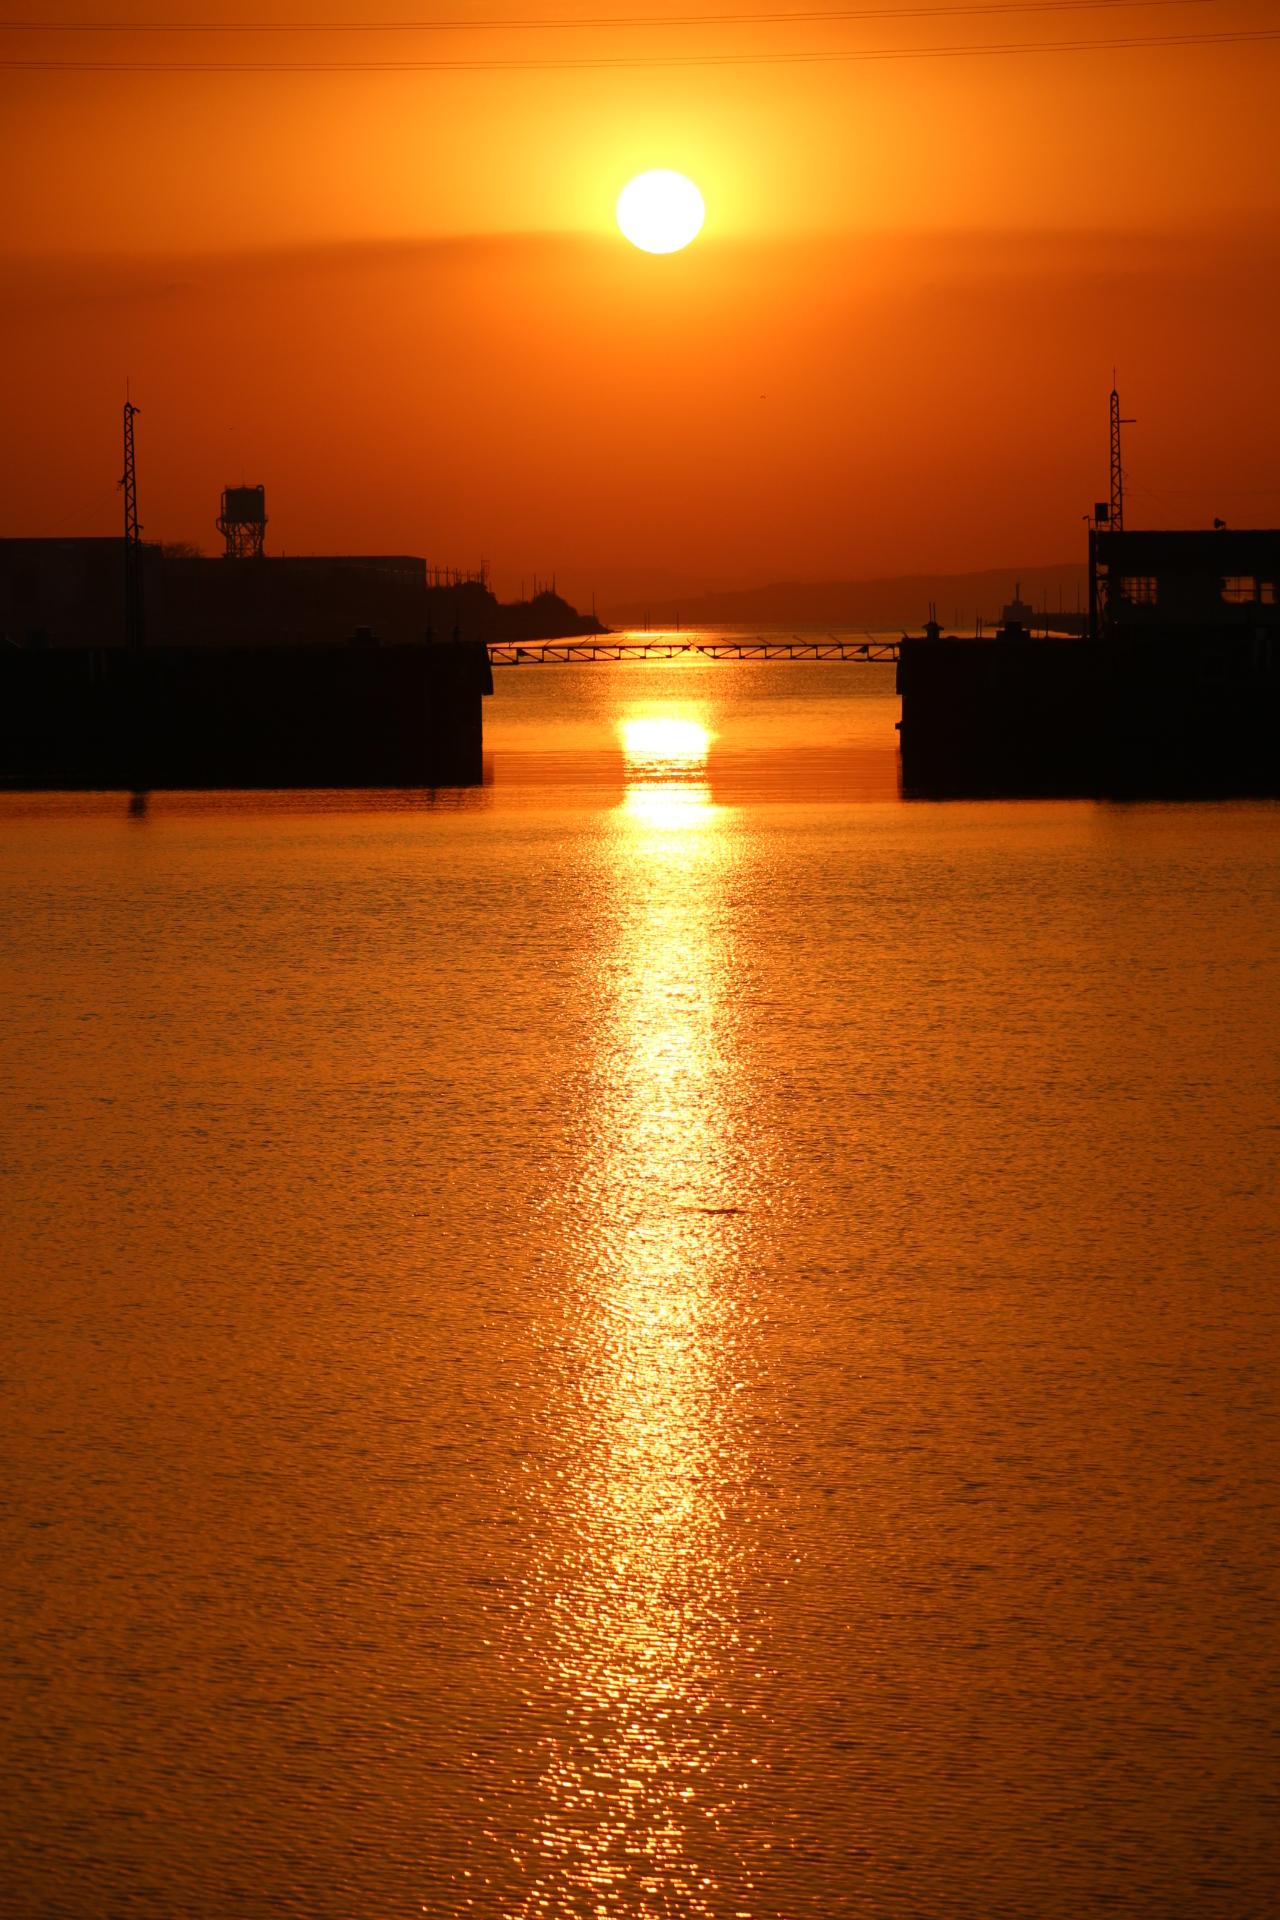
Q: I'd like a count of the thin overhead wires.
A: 4